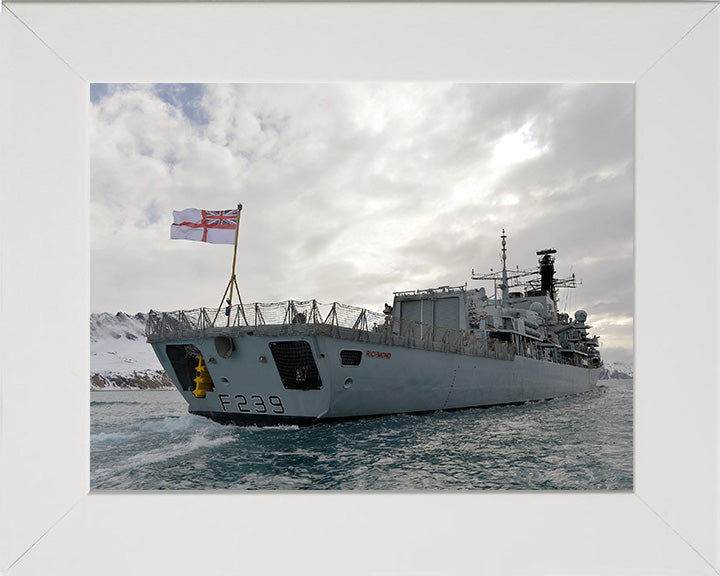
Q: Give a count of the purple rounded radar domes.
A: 0